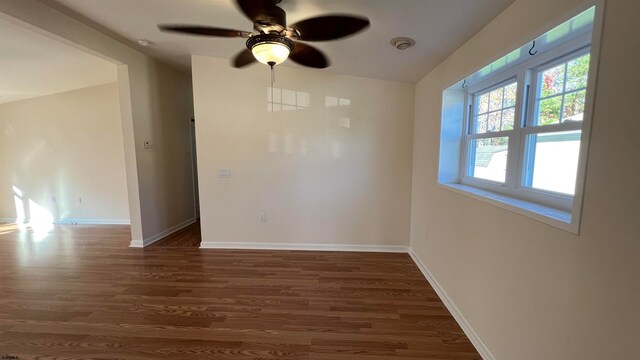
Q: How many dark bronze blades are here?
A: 5